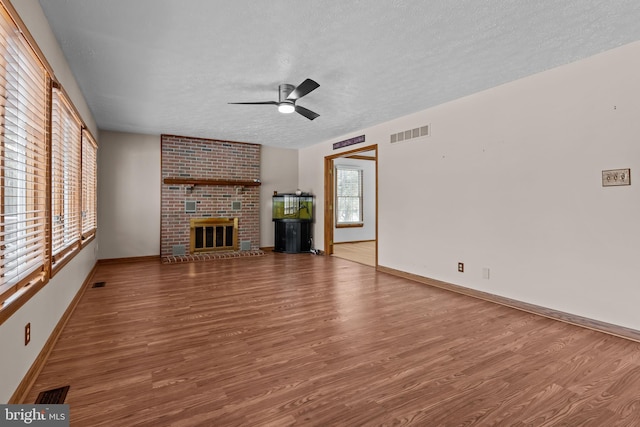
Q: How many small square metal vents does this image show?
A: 4